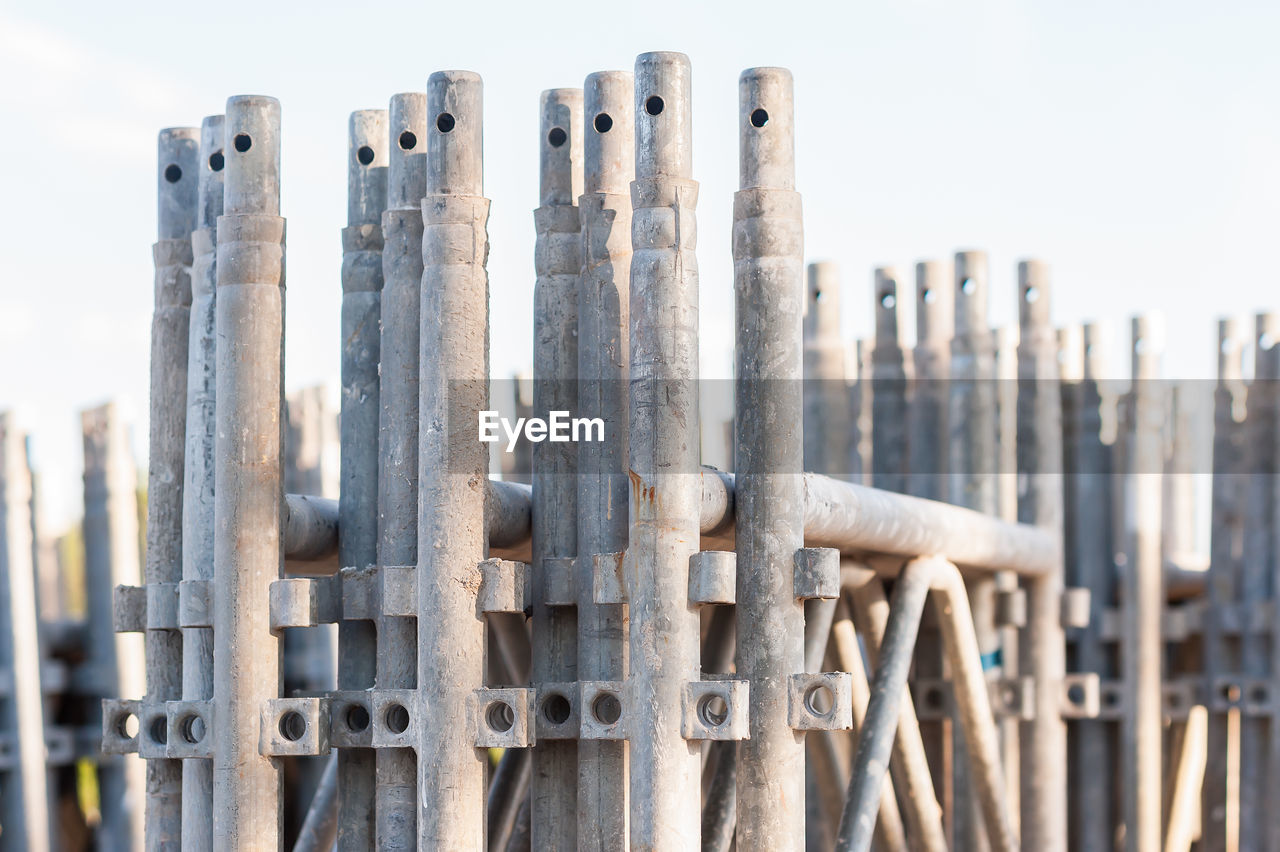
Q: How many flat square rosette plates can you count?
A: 11